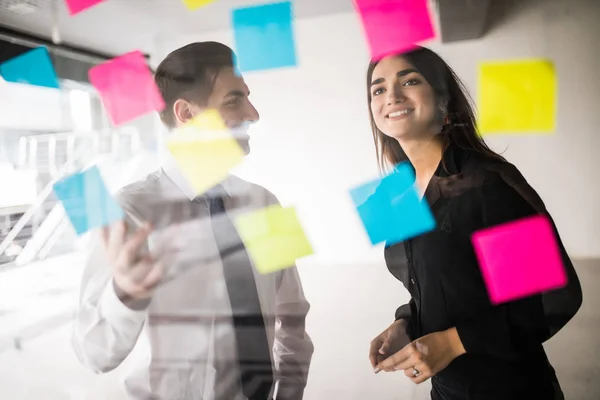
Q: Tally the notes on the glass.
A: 12